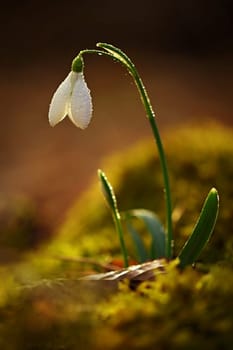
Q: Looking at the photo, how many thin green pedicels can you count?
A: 1